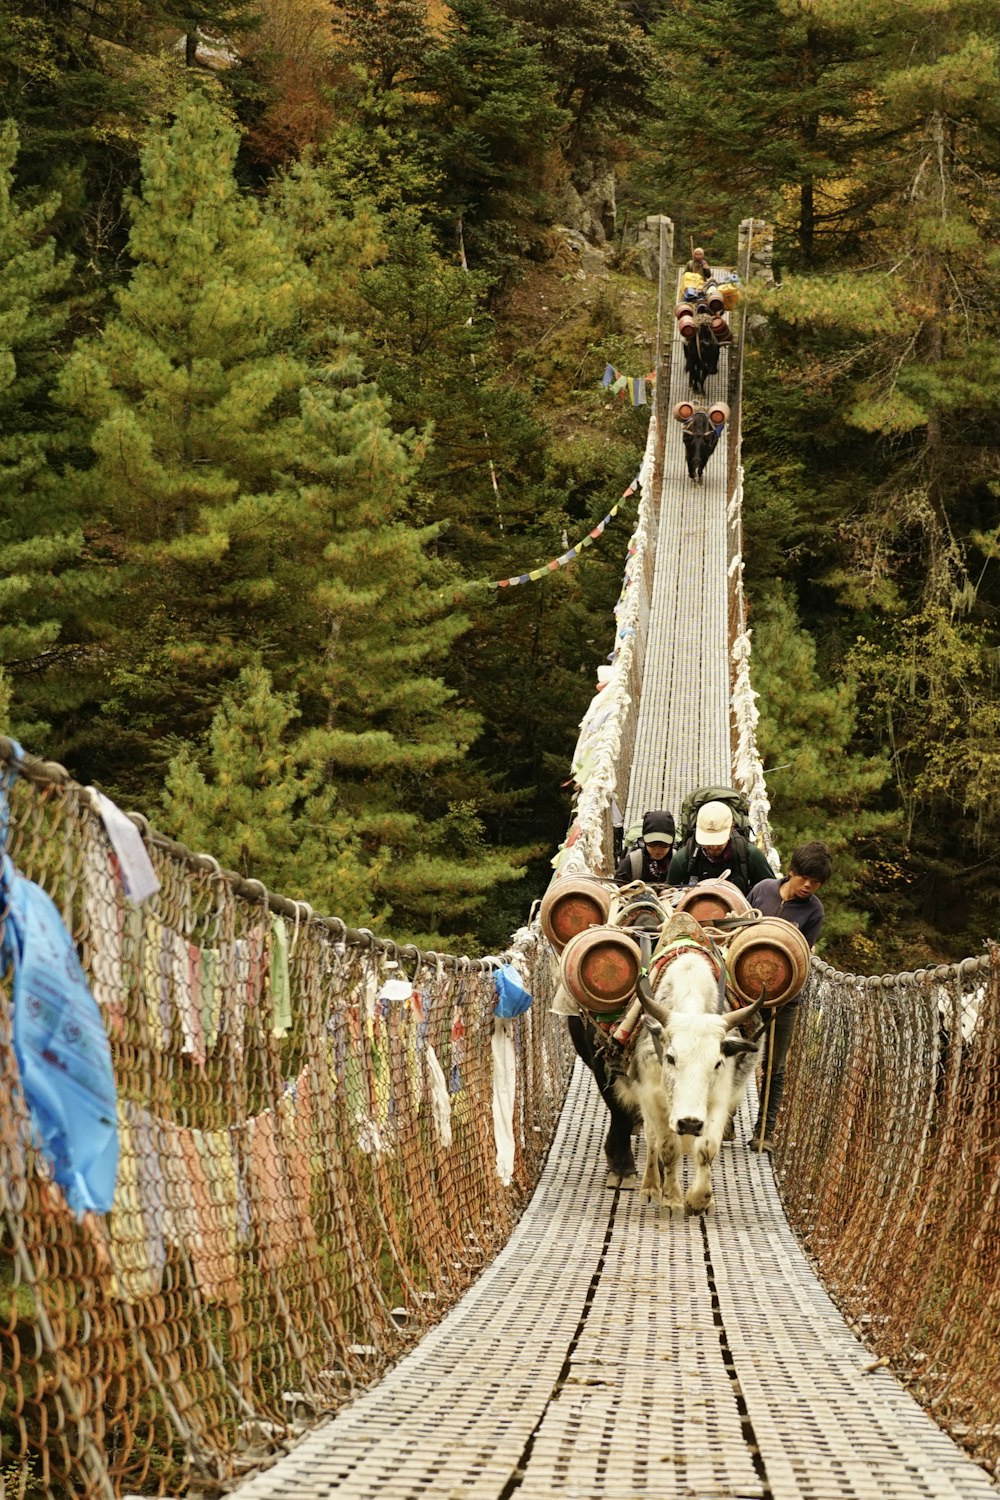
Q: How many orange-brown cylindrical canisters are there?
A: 10